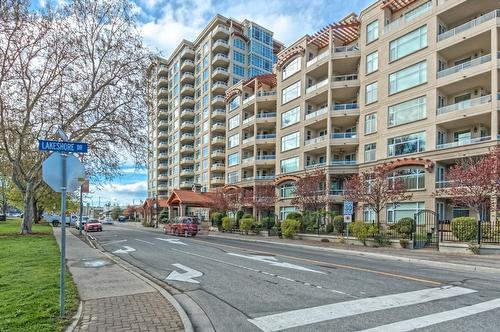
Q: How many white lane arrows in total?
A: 4